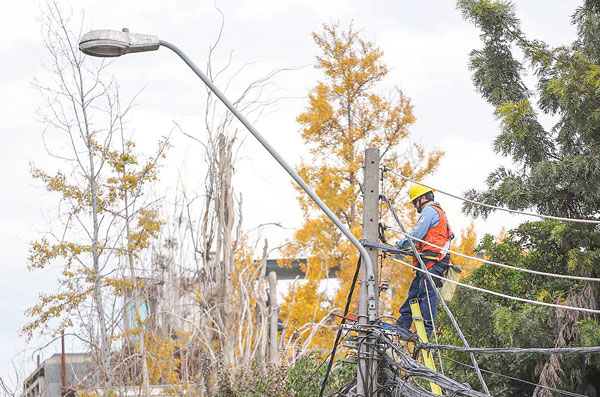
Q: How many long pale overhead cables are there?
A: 3